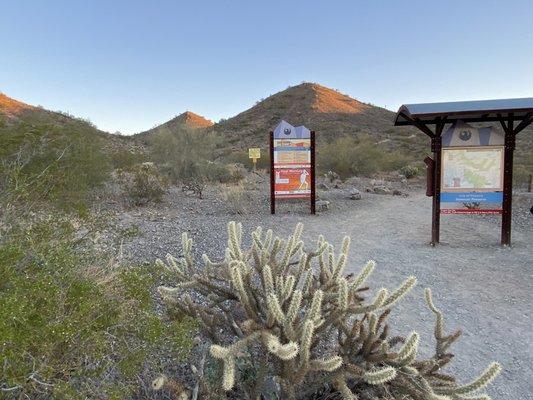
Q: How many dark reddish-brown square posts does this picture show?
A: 4